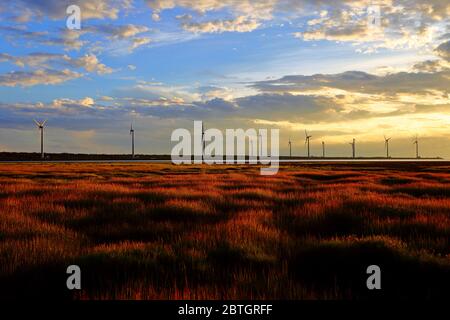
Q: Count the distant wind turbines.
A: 11